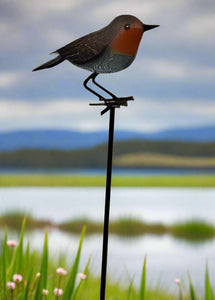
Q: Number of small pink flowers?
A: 8